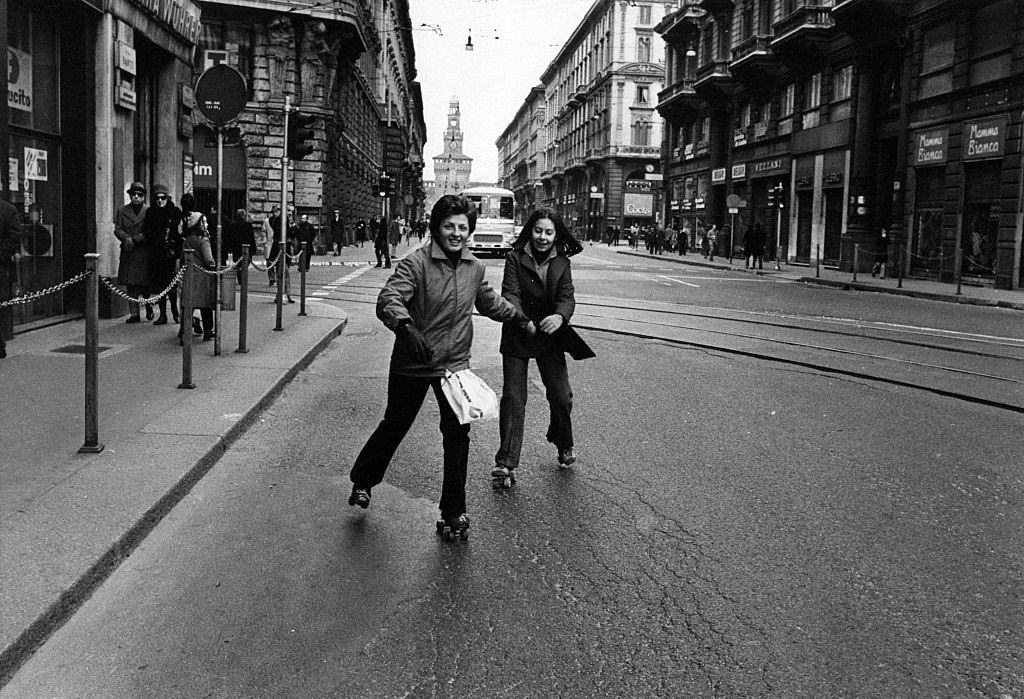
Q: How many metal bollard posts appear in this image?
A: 9